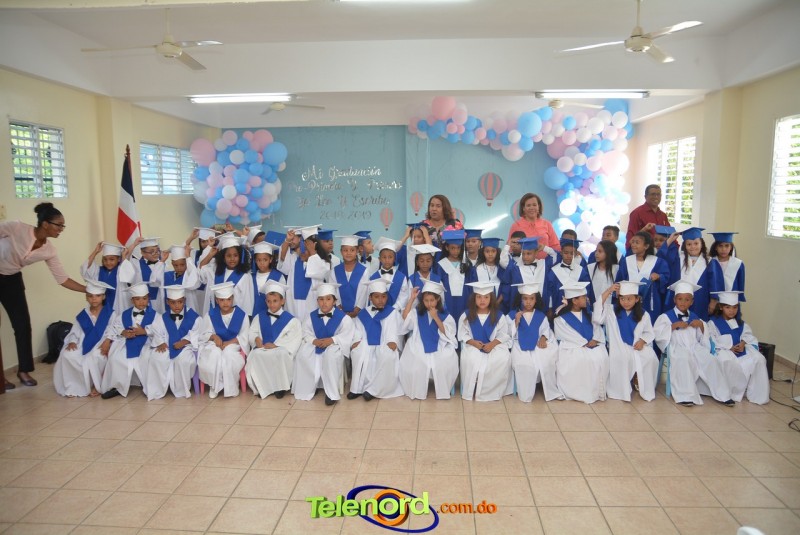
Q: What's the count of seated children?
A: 14